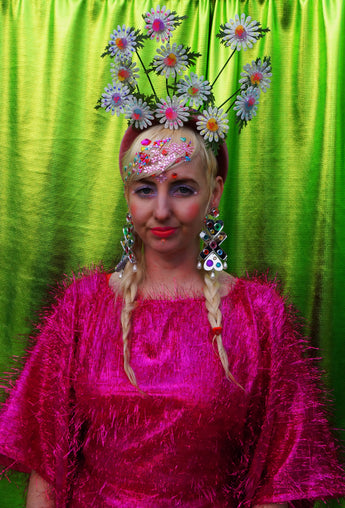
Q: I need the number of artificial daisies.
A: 12